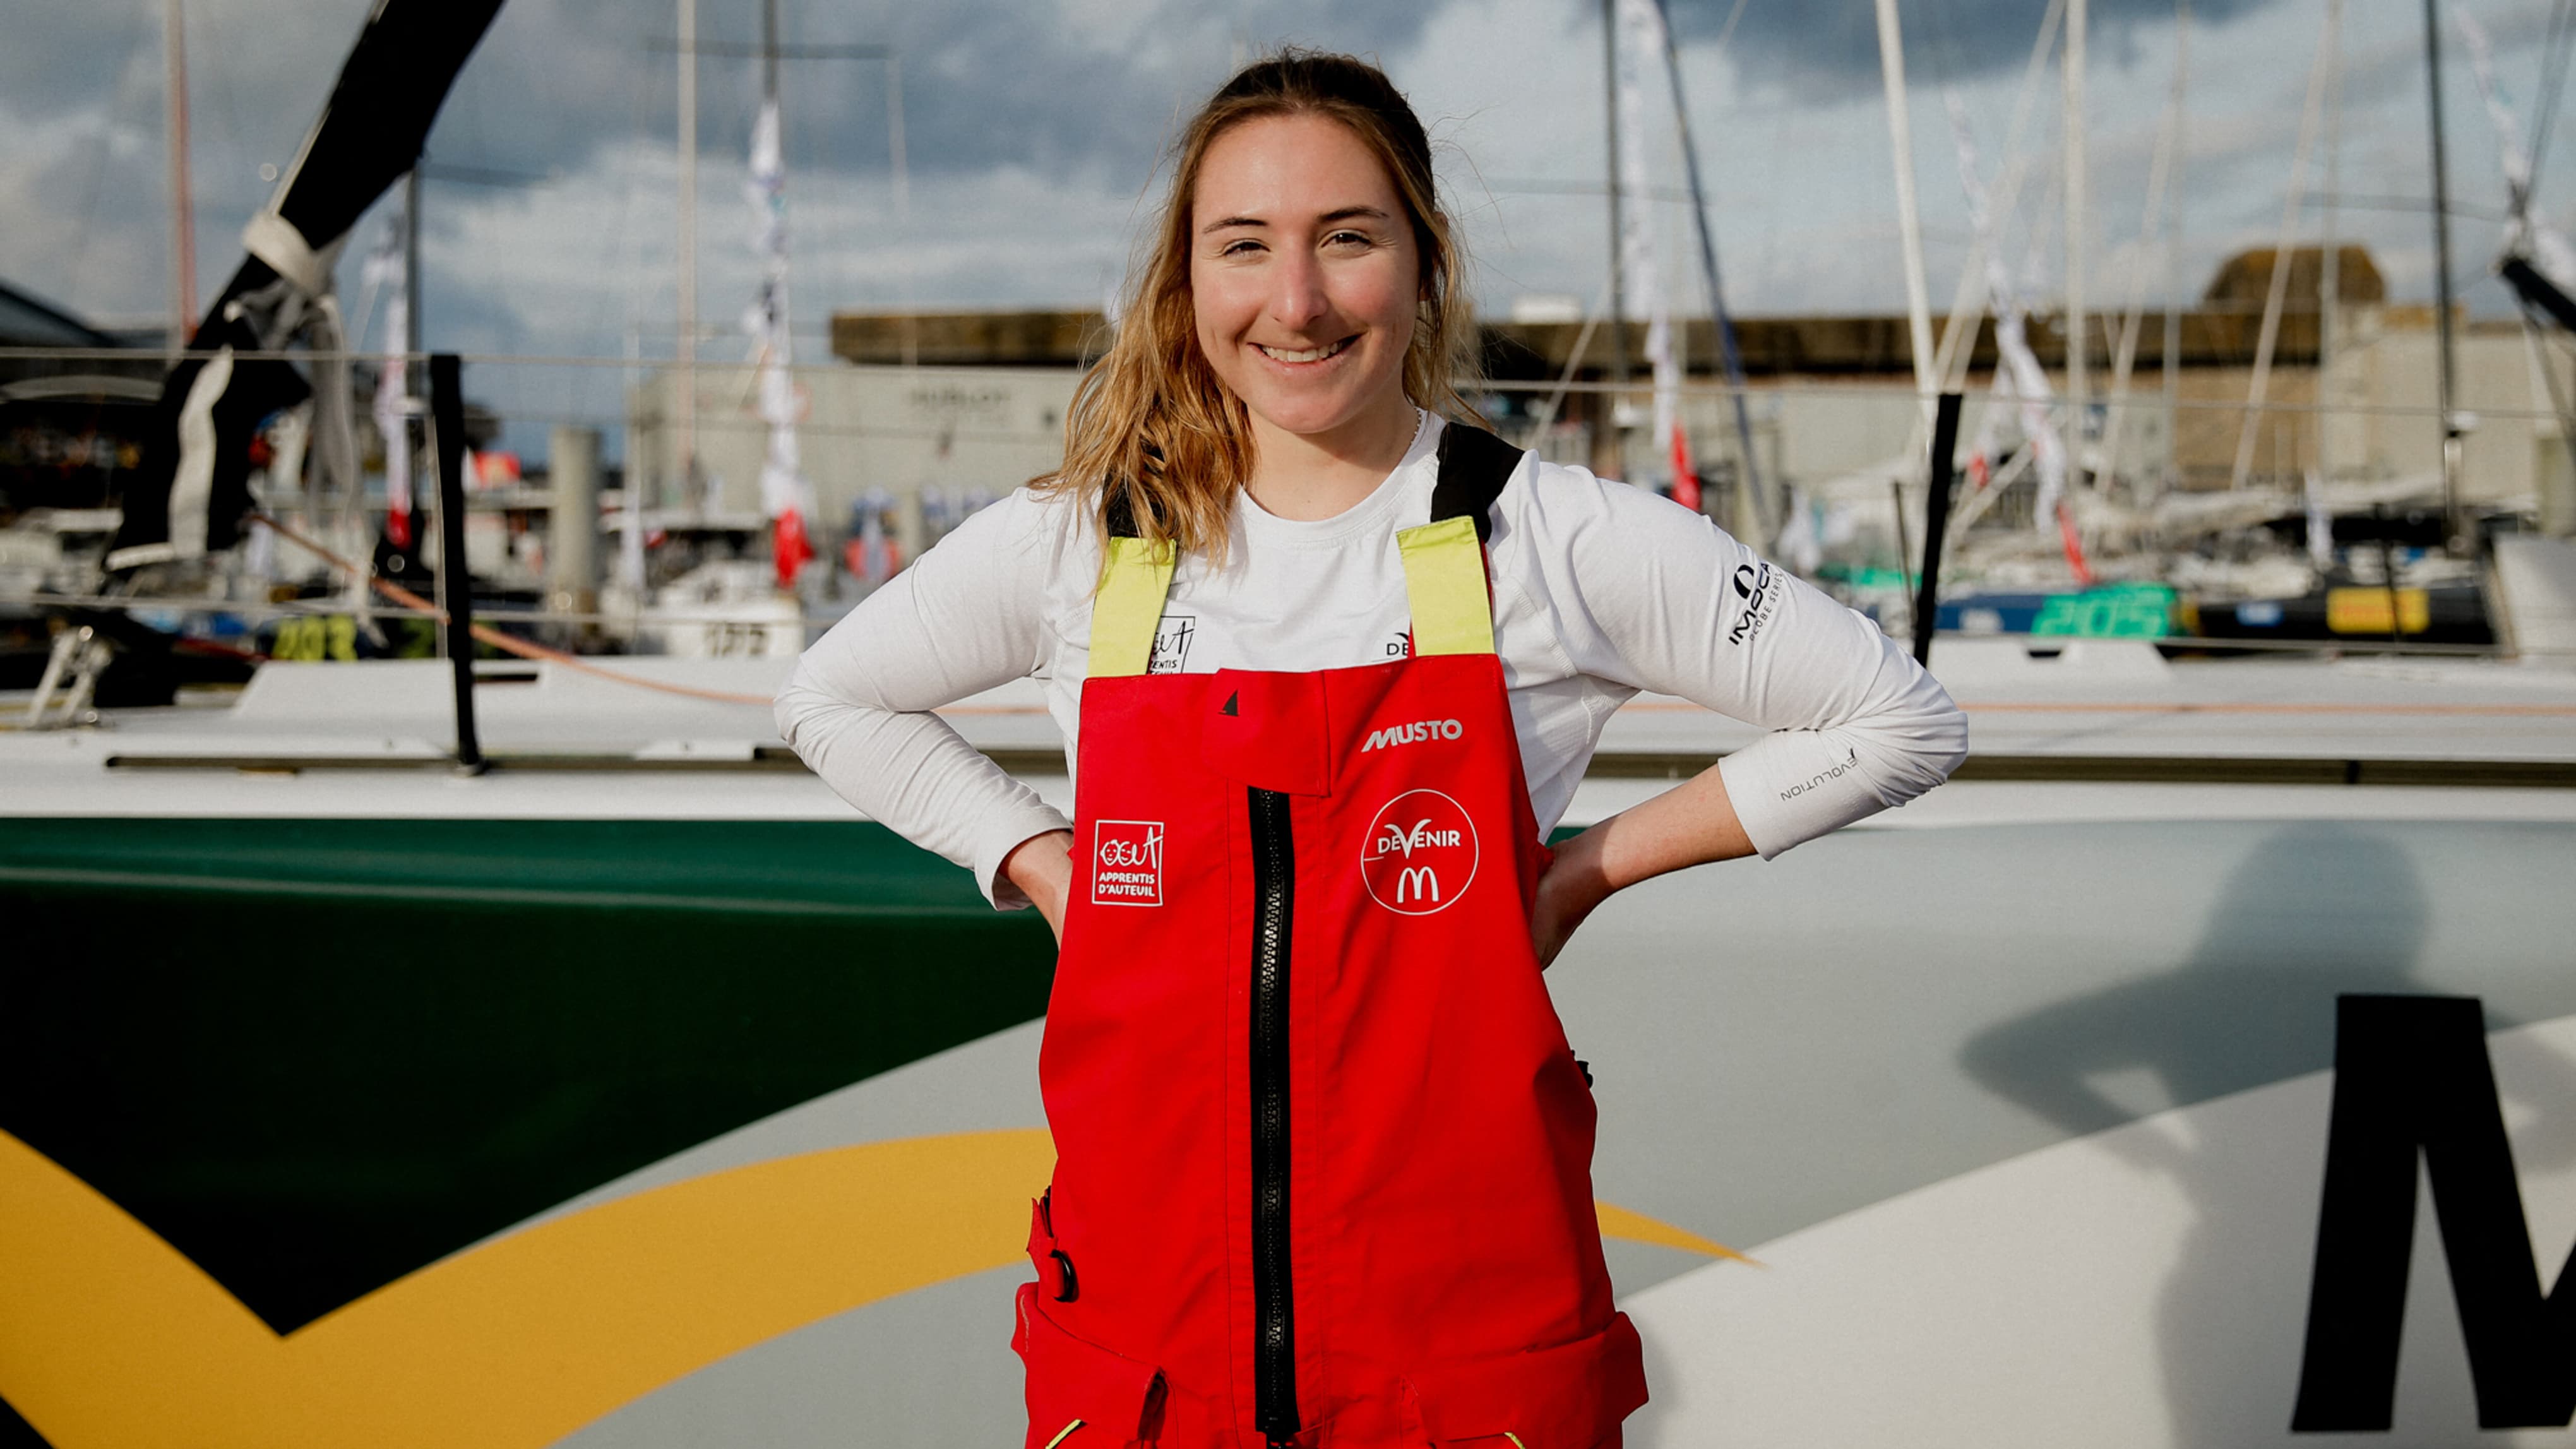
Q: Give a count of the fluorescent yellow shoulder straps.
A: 2